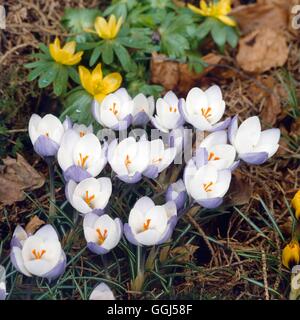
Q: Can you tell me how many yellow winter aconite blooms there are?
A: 4